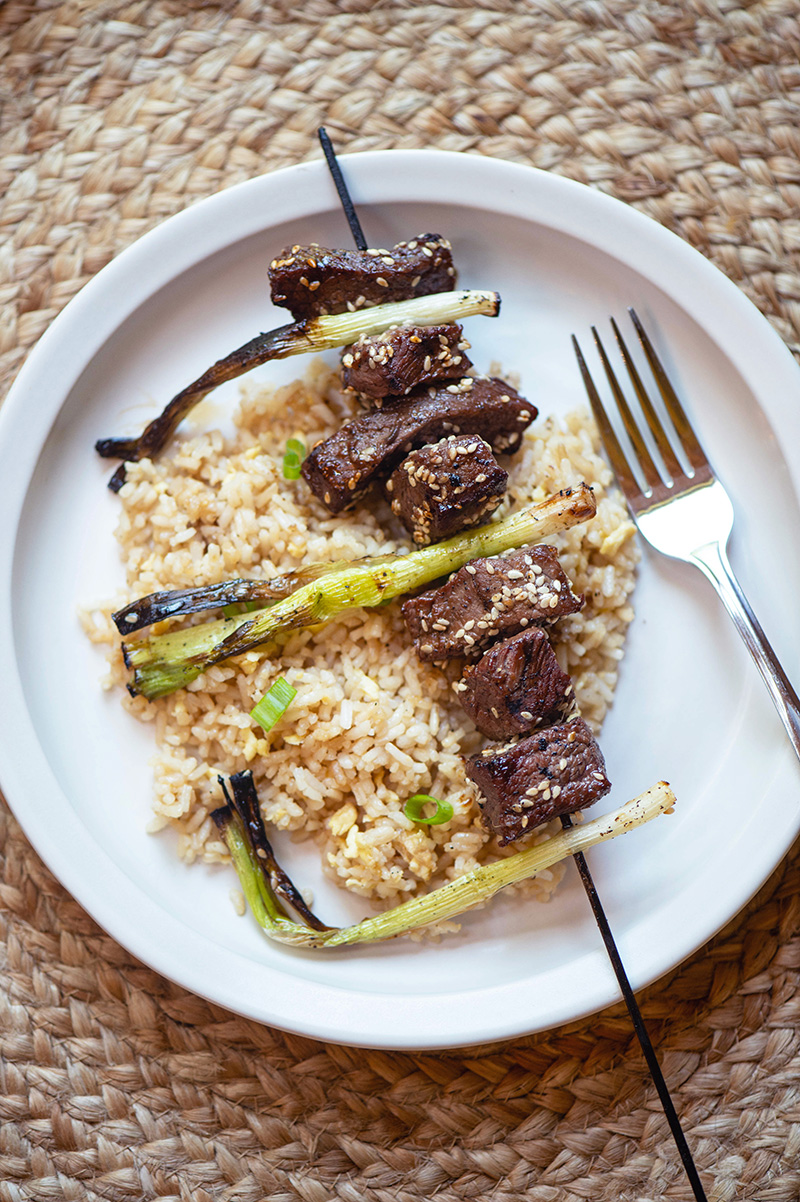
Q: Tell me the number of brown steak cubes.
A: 7